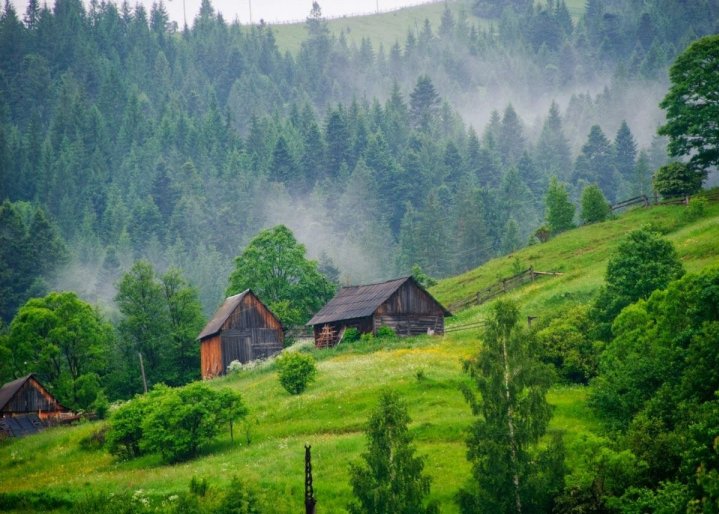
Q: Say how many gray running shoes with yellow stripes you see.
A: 0